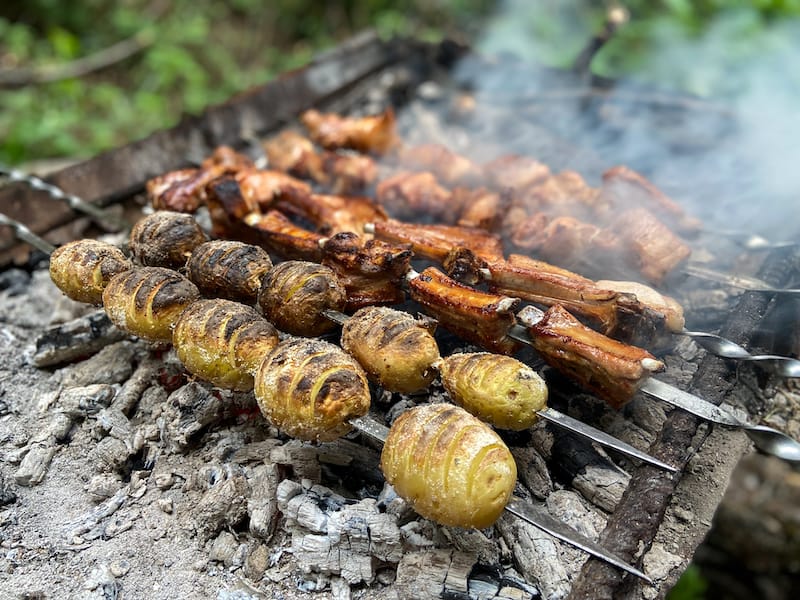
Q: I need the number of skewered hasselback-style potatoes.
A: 10